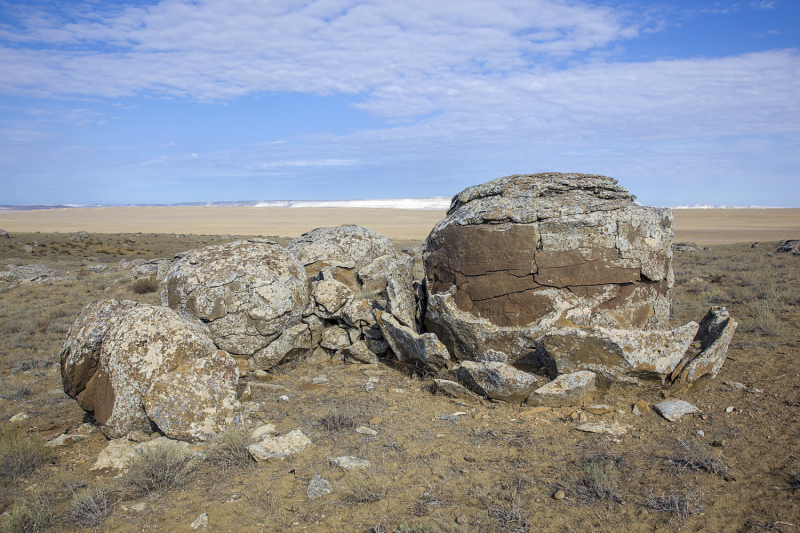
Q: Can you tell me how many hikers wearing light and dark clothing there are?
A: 0